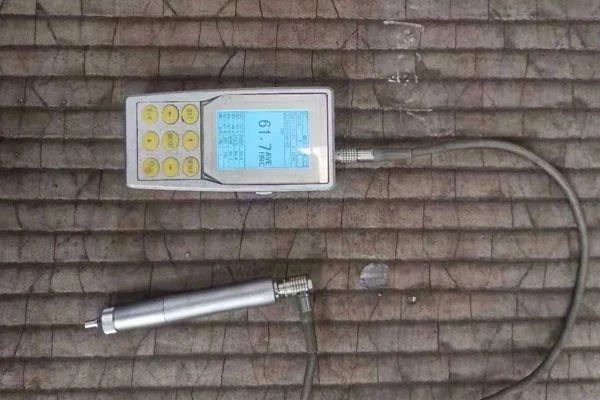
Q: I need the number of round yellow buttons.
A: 9